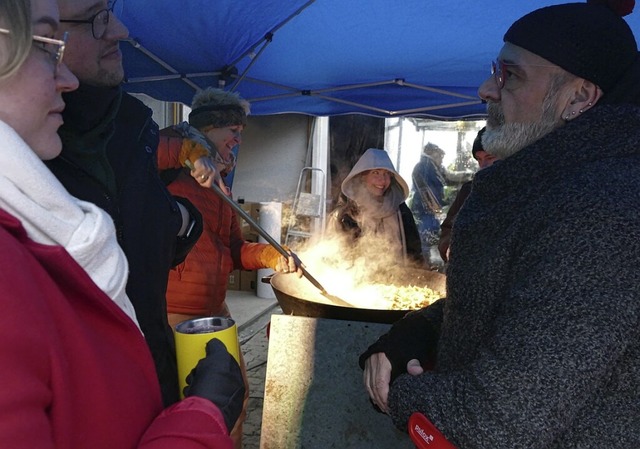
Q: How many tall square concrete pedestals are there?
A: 1